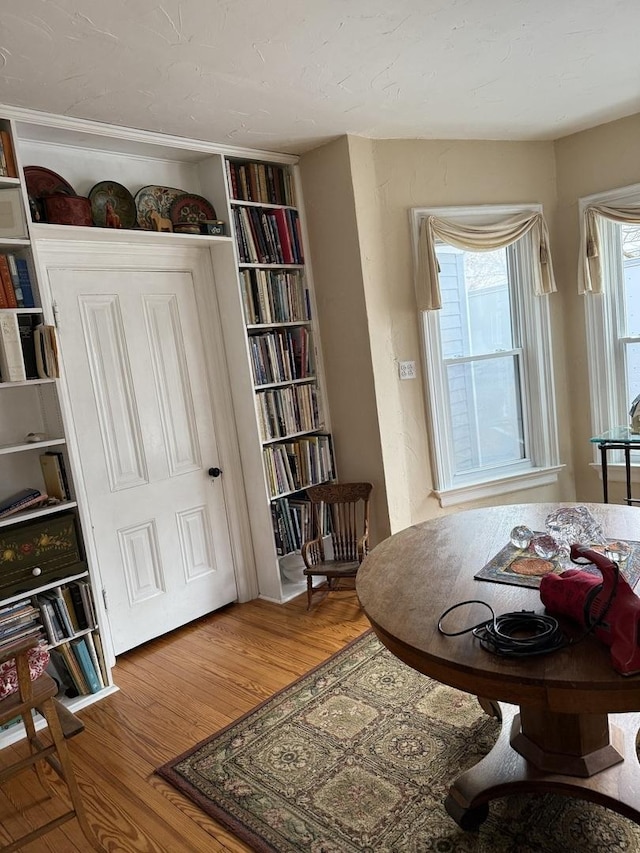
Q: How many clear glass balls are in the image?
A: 3